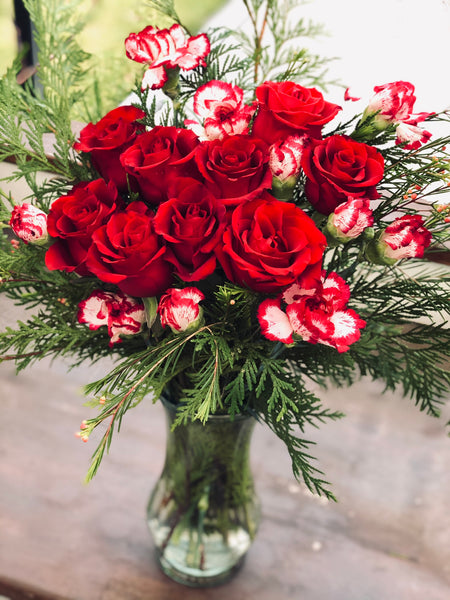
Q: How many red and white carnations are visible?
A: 10